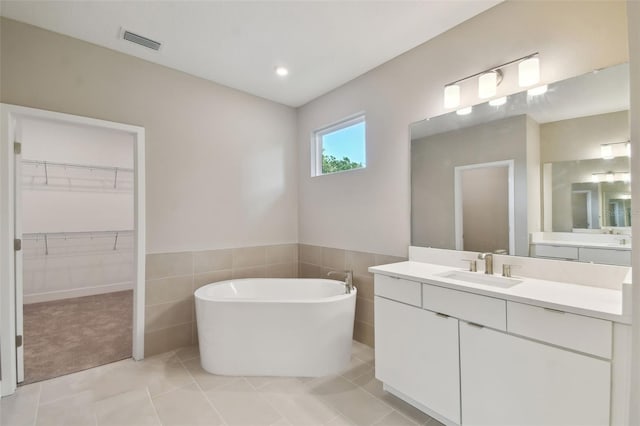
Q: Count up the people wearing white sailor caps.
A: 0